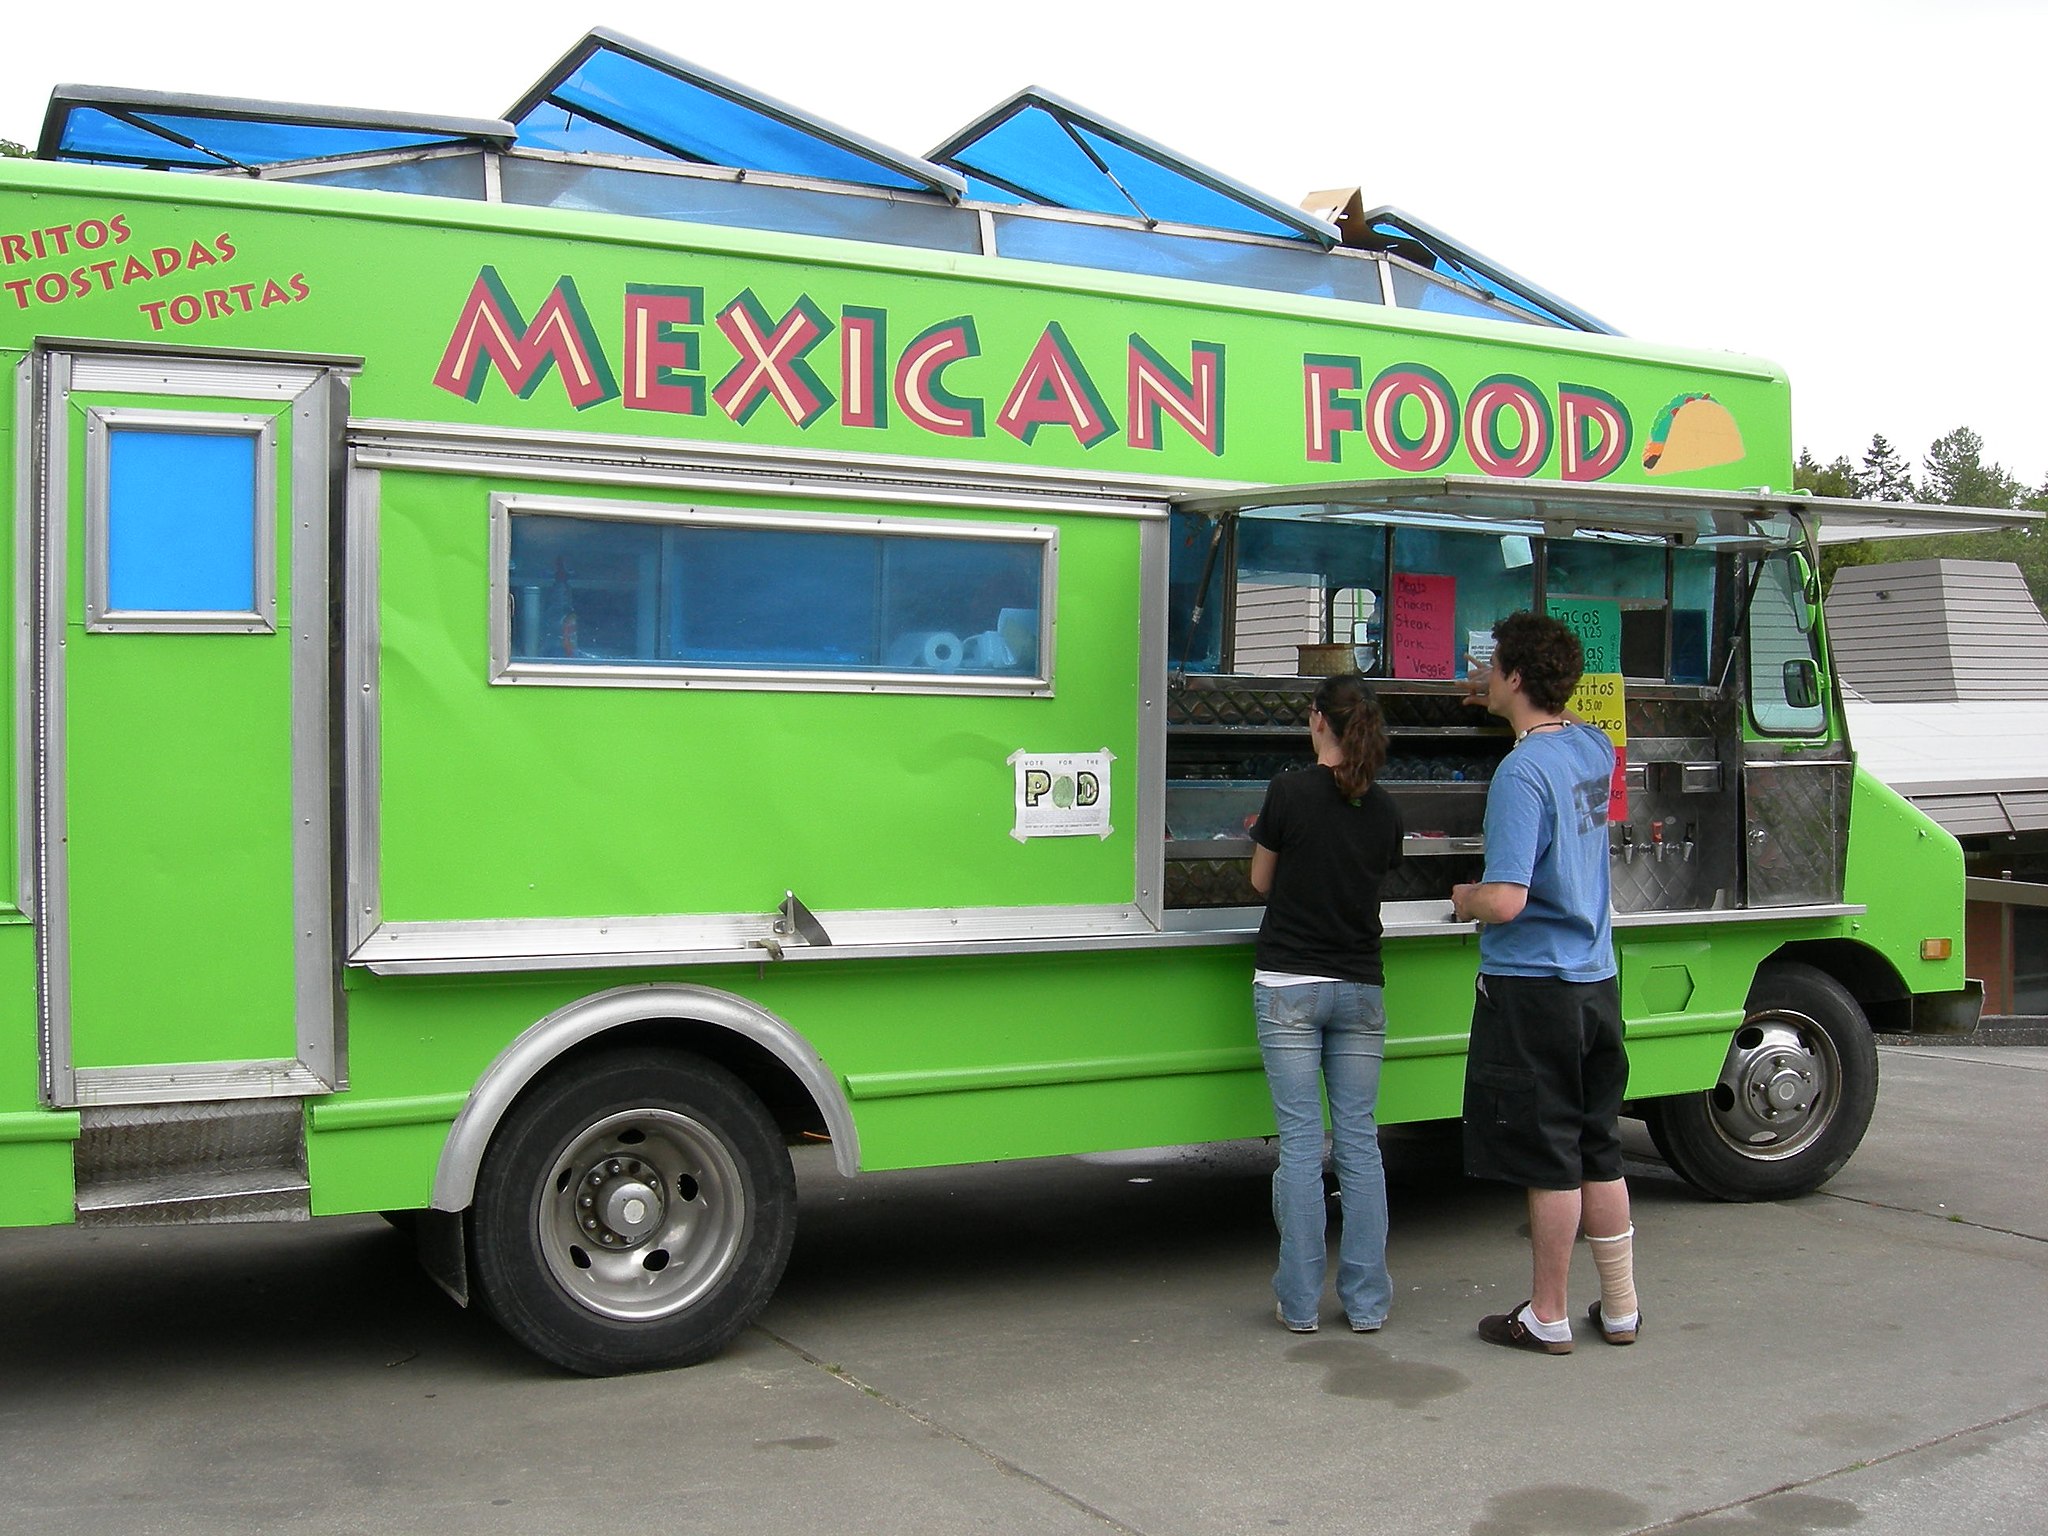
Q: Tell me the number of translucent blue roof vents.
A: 4